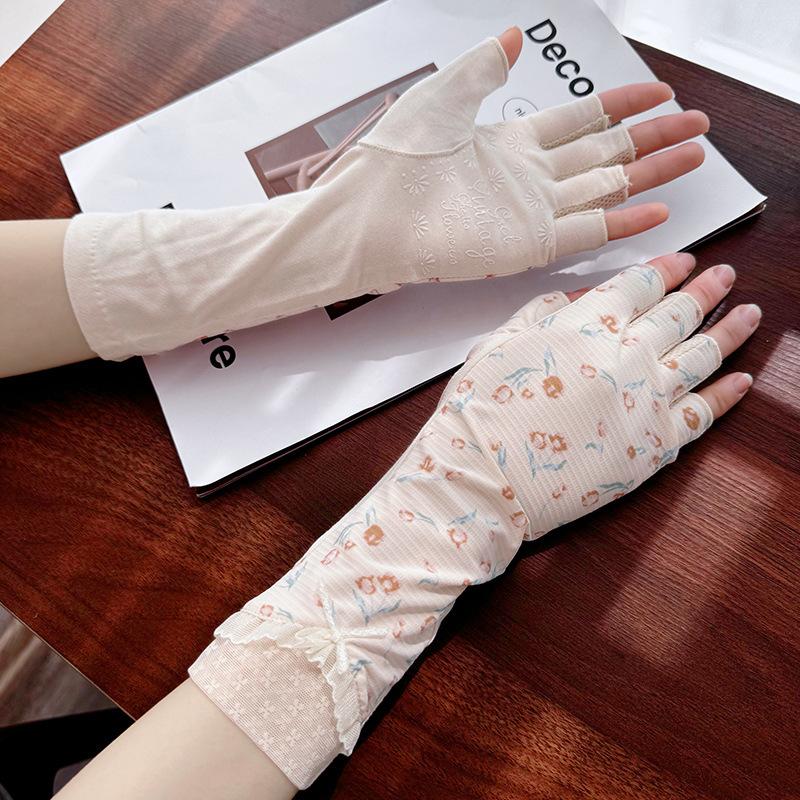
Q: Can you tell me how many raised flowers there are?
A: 11